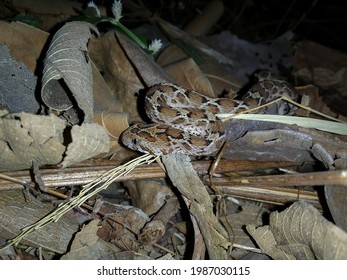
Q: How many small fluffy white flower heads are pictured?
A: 3